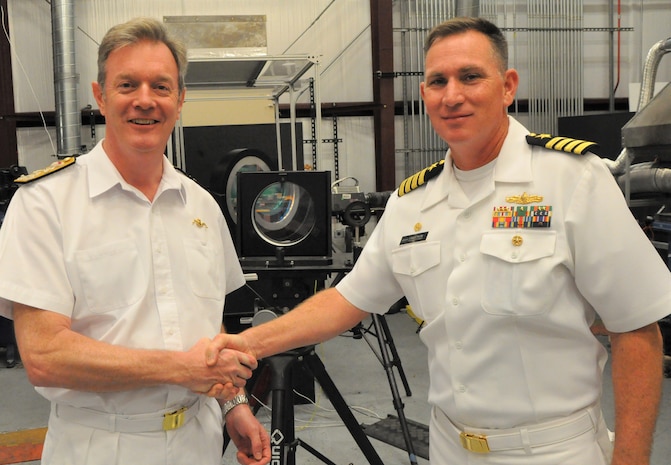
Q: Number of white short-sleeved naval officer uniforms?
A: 2